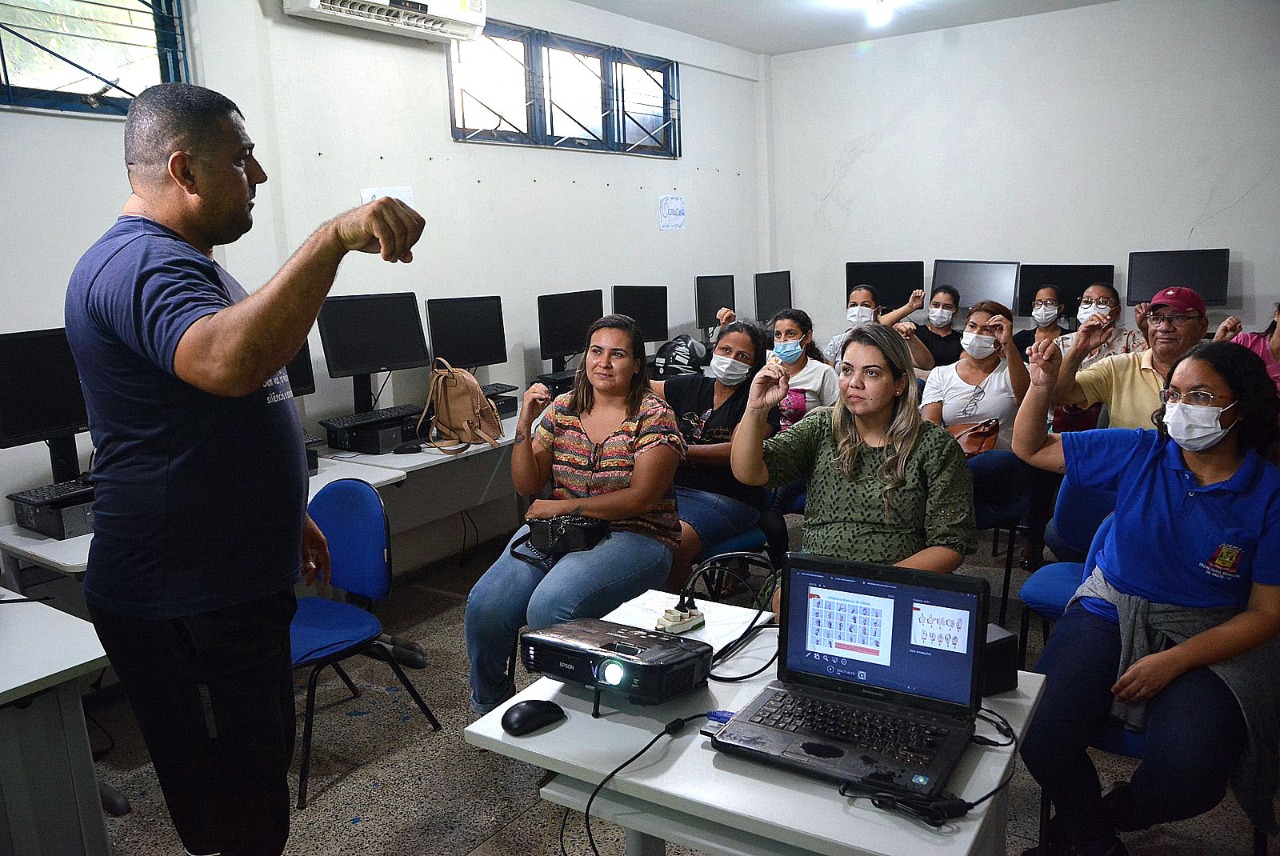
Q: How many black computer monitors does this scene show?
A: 12